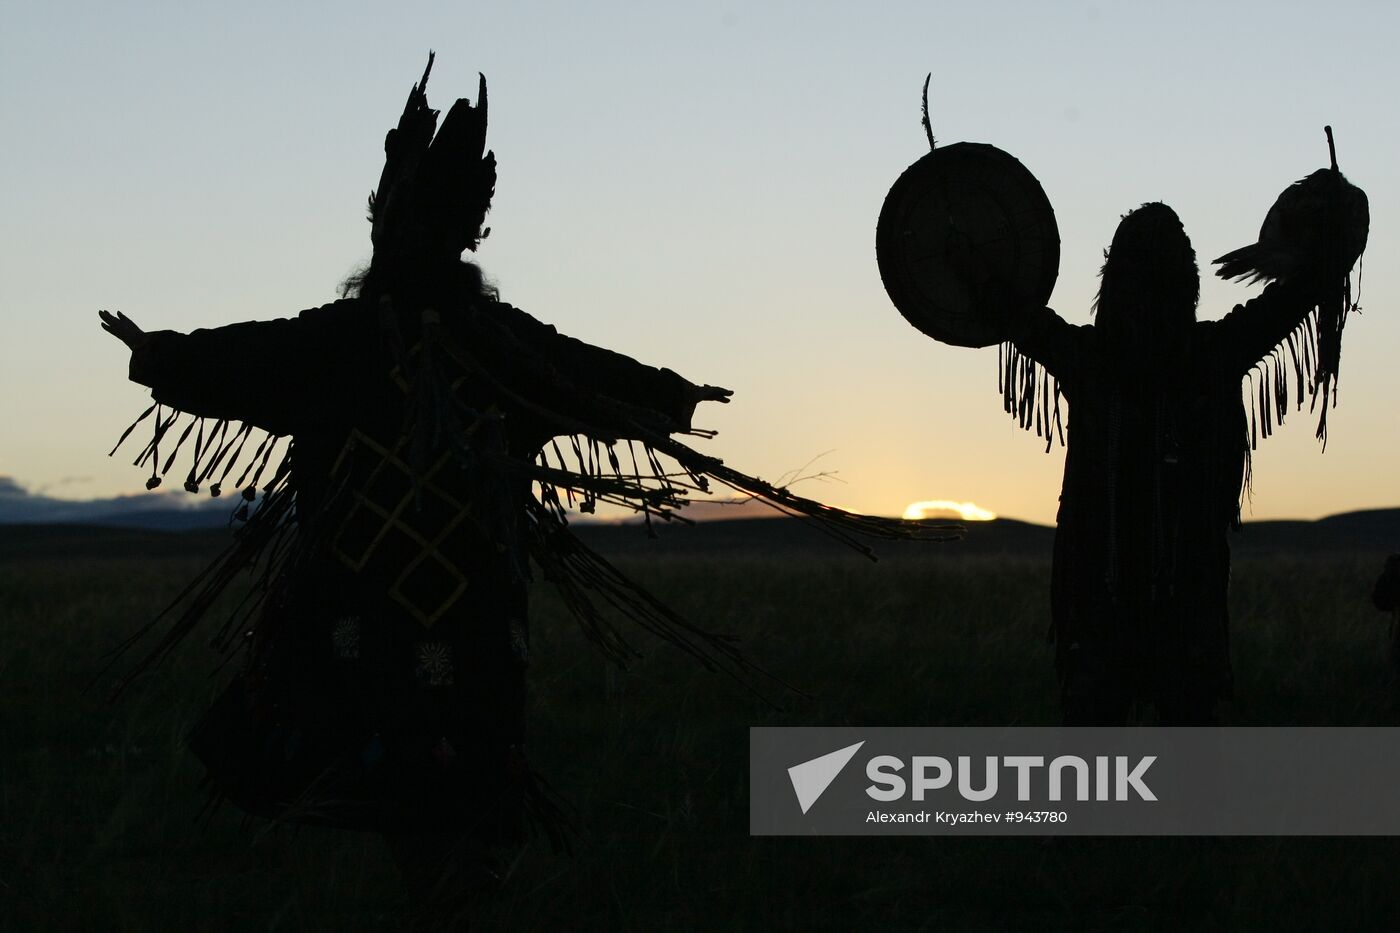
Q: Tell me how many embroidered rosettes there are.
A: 3